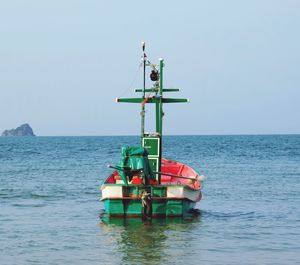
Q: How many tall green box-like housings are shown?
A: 1